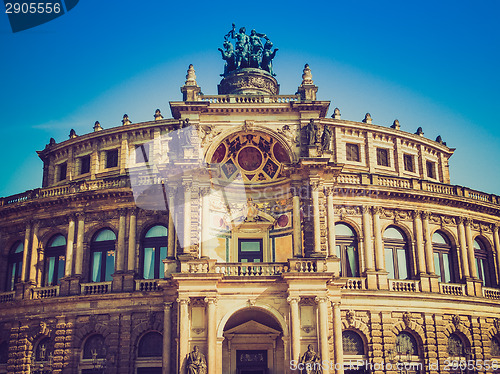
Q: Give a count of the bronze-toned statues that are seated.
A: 2